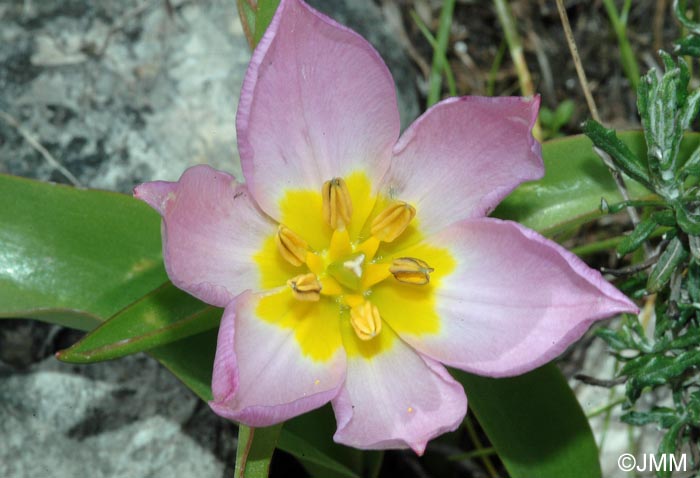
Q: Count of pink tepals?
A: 6